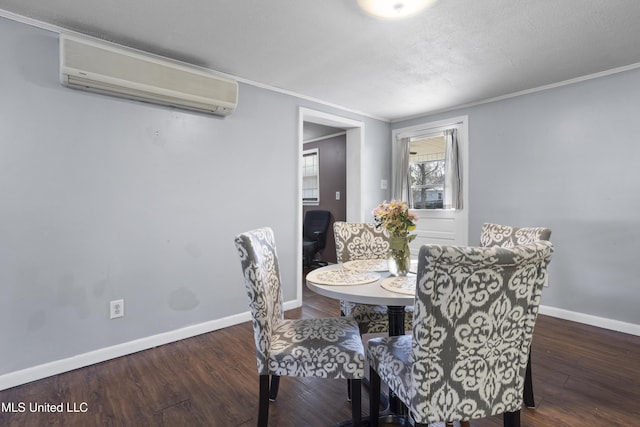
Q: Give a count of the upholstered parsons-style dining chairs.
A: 4